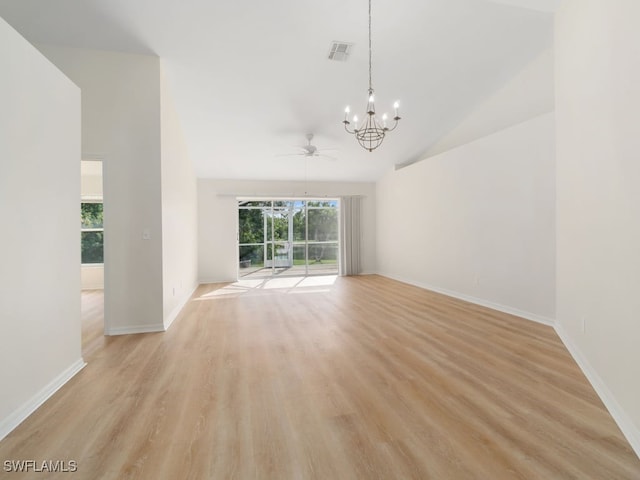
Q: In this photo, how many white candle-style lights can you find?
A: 5